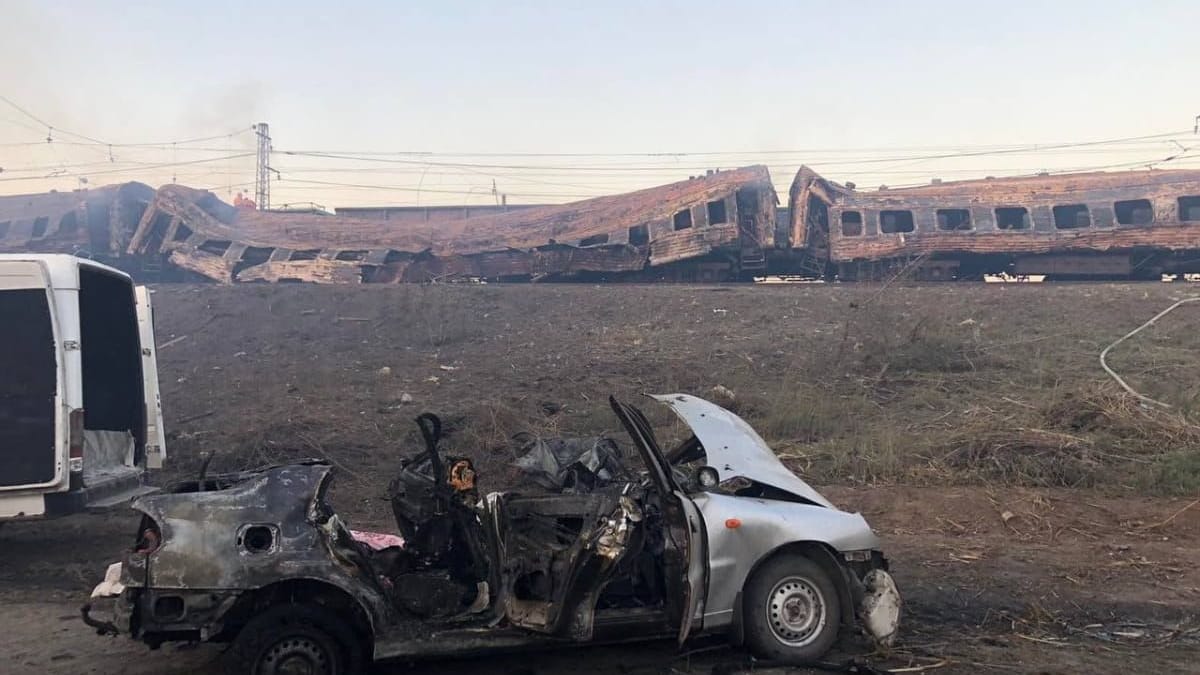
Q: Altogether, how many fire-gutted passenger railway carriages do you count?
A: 3